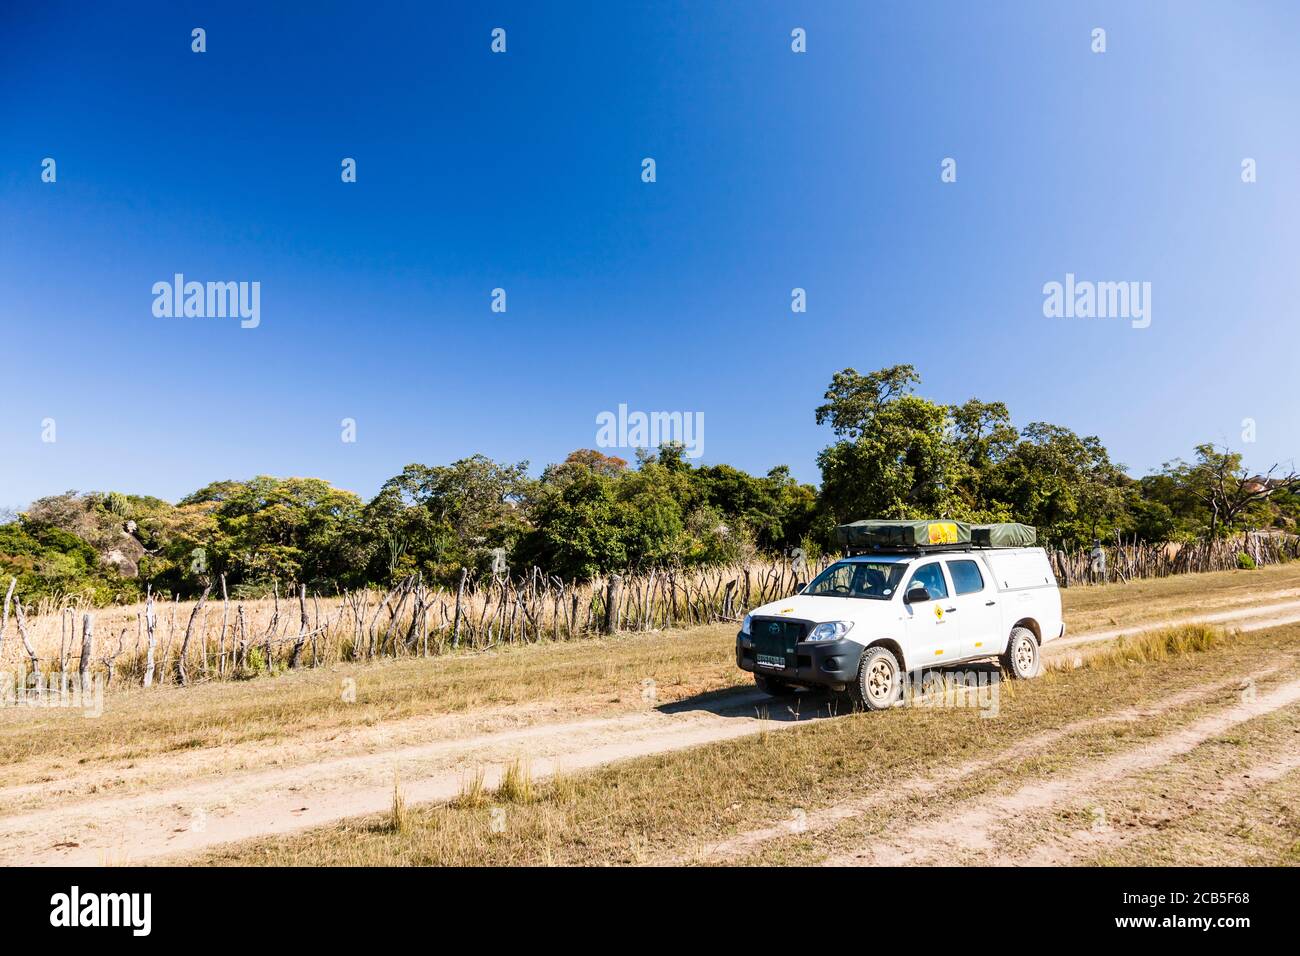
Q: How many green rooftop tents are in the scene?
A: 2